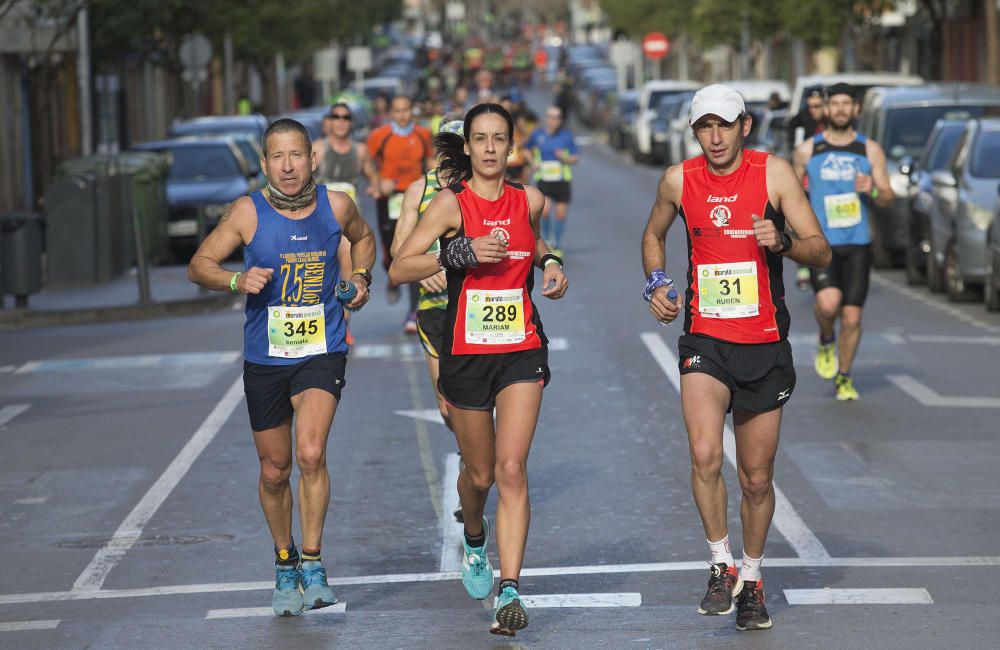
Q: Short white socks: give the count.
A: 2